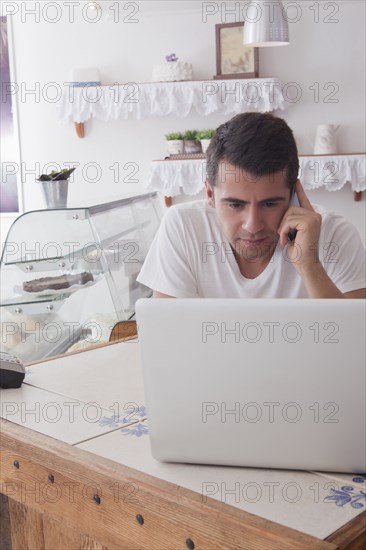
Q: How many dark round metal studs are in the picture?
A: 5